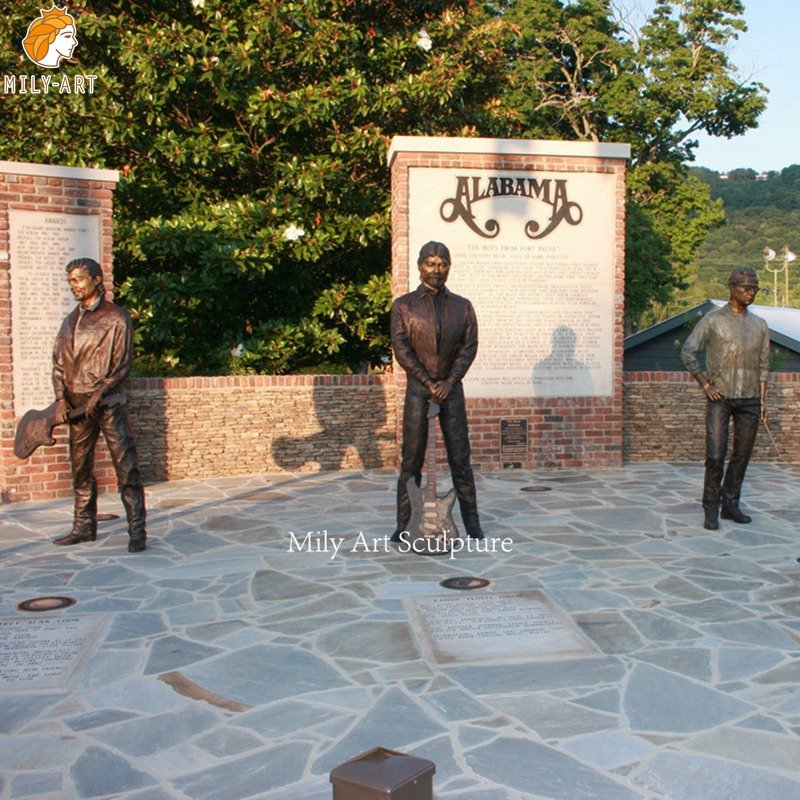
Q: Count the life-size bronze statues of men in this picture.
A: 3